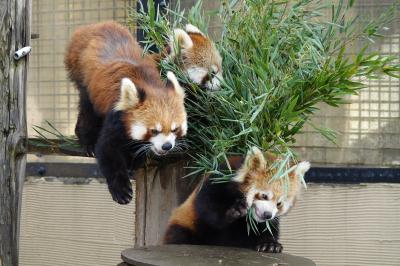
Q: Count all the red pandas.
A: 3